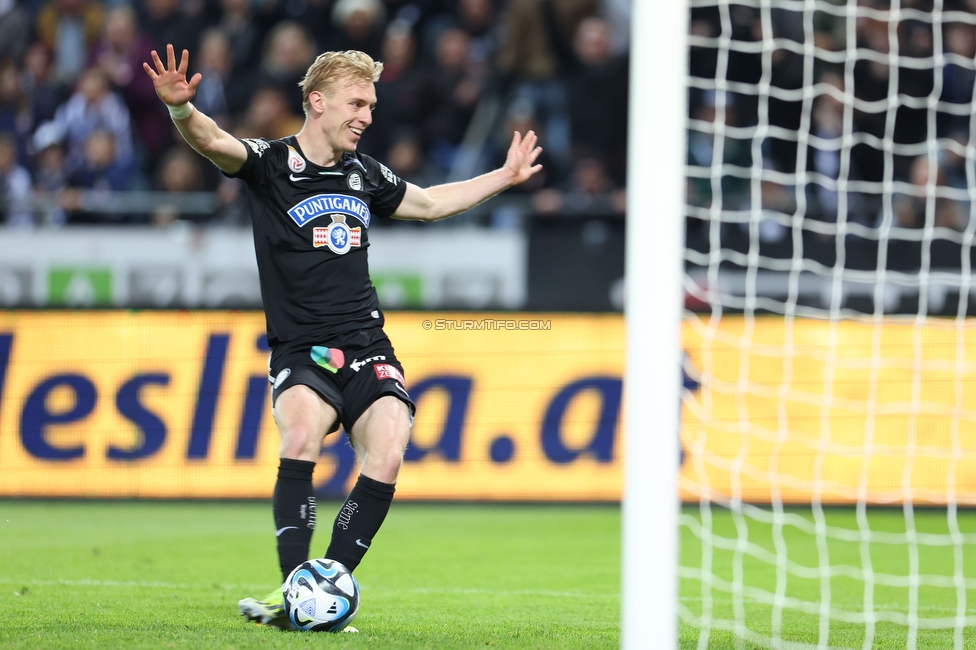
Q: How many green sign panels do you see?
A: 2